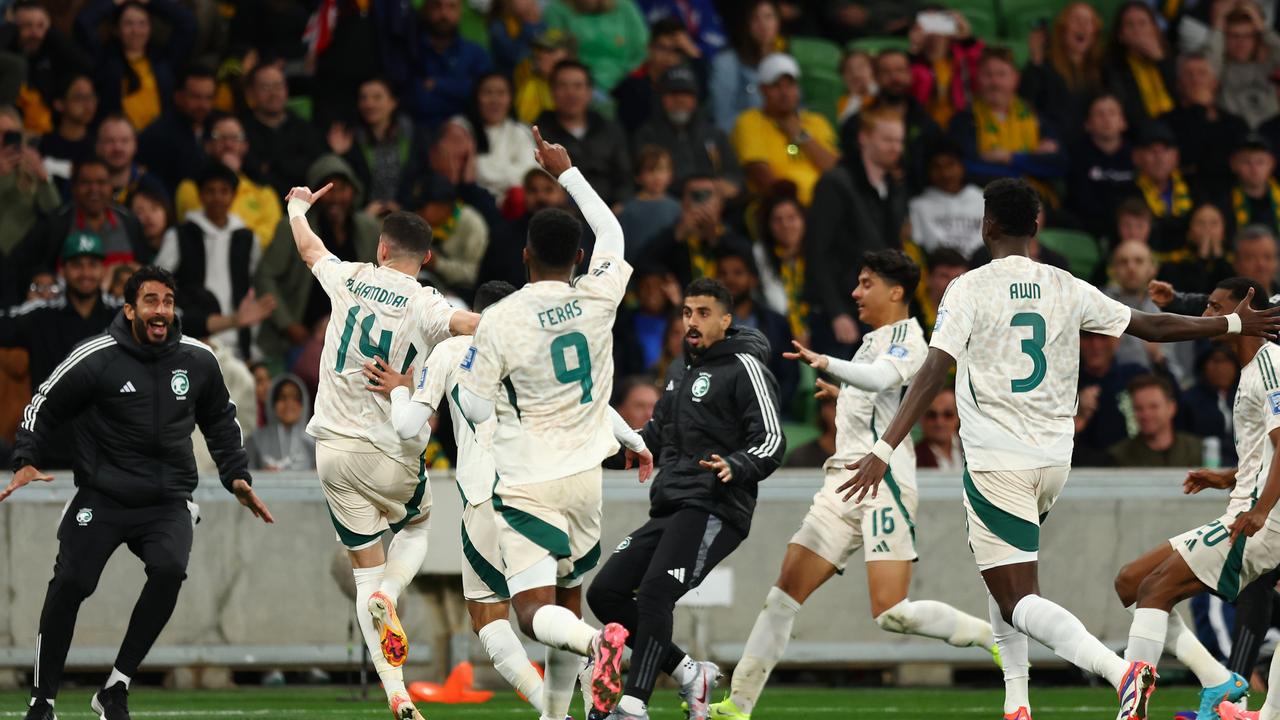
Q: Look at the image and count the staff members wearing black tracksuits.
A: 2